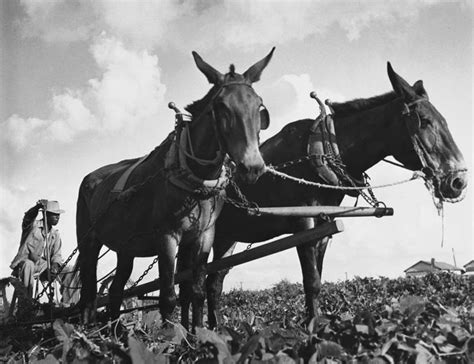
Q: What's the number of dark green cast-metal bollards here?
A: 0